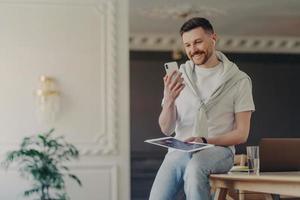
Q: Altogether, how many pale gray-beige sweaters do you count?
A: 1